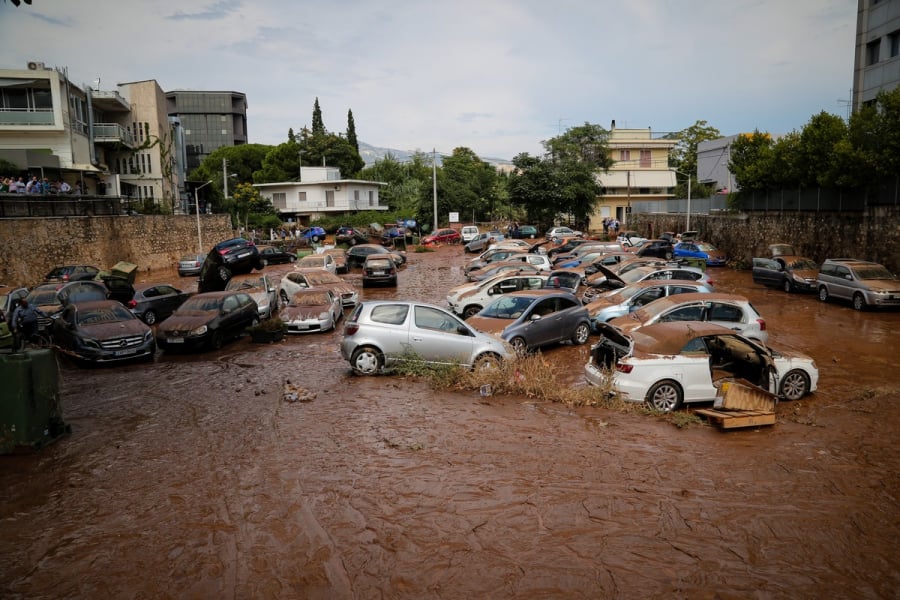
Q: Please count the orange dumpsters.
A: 0